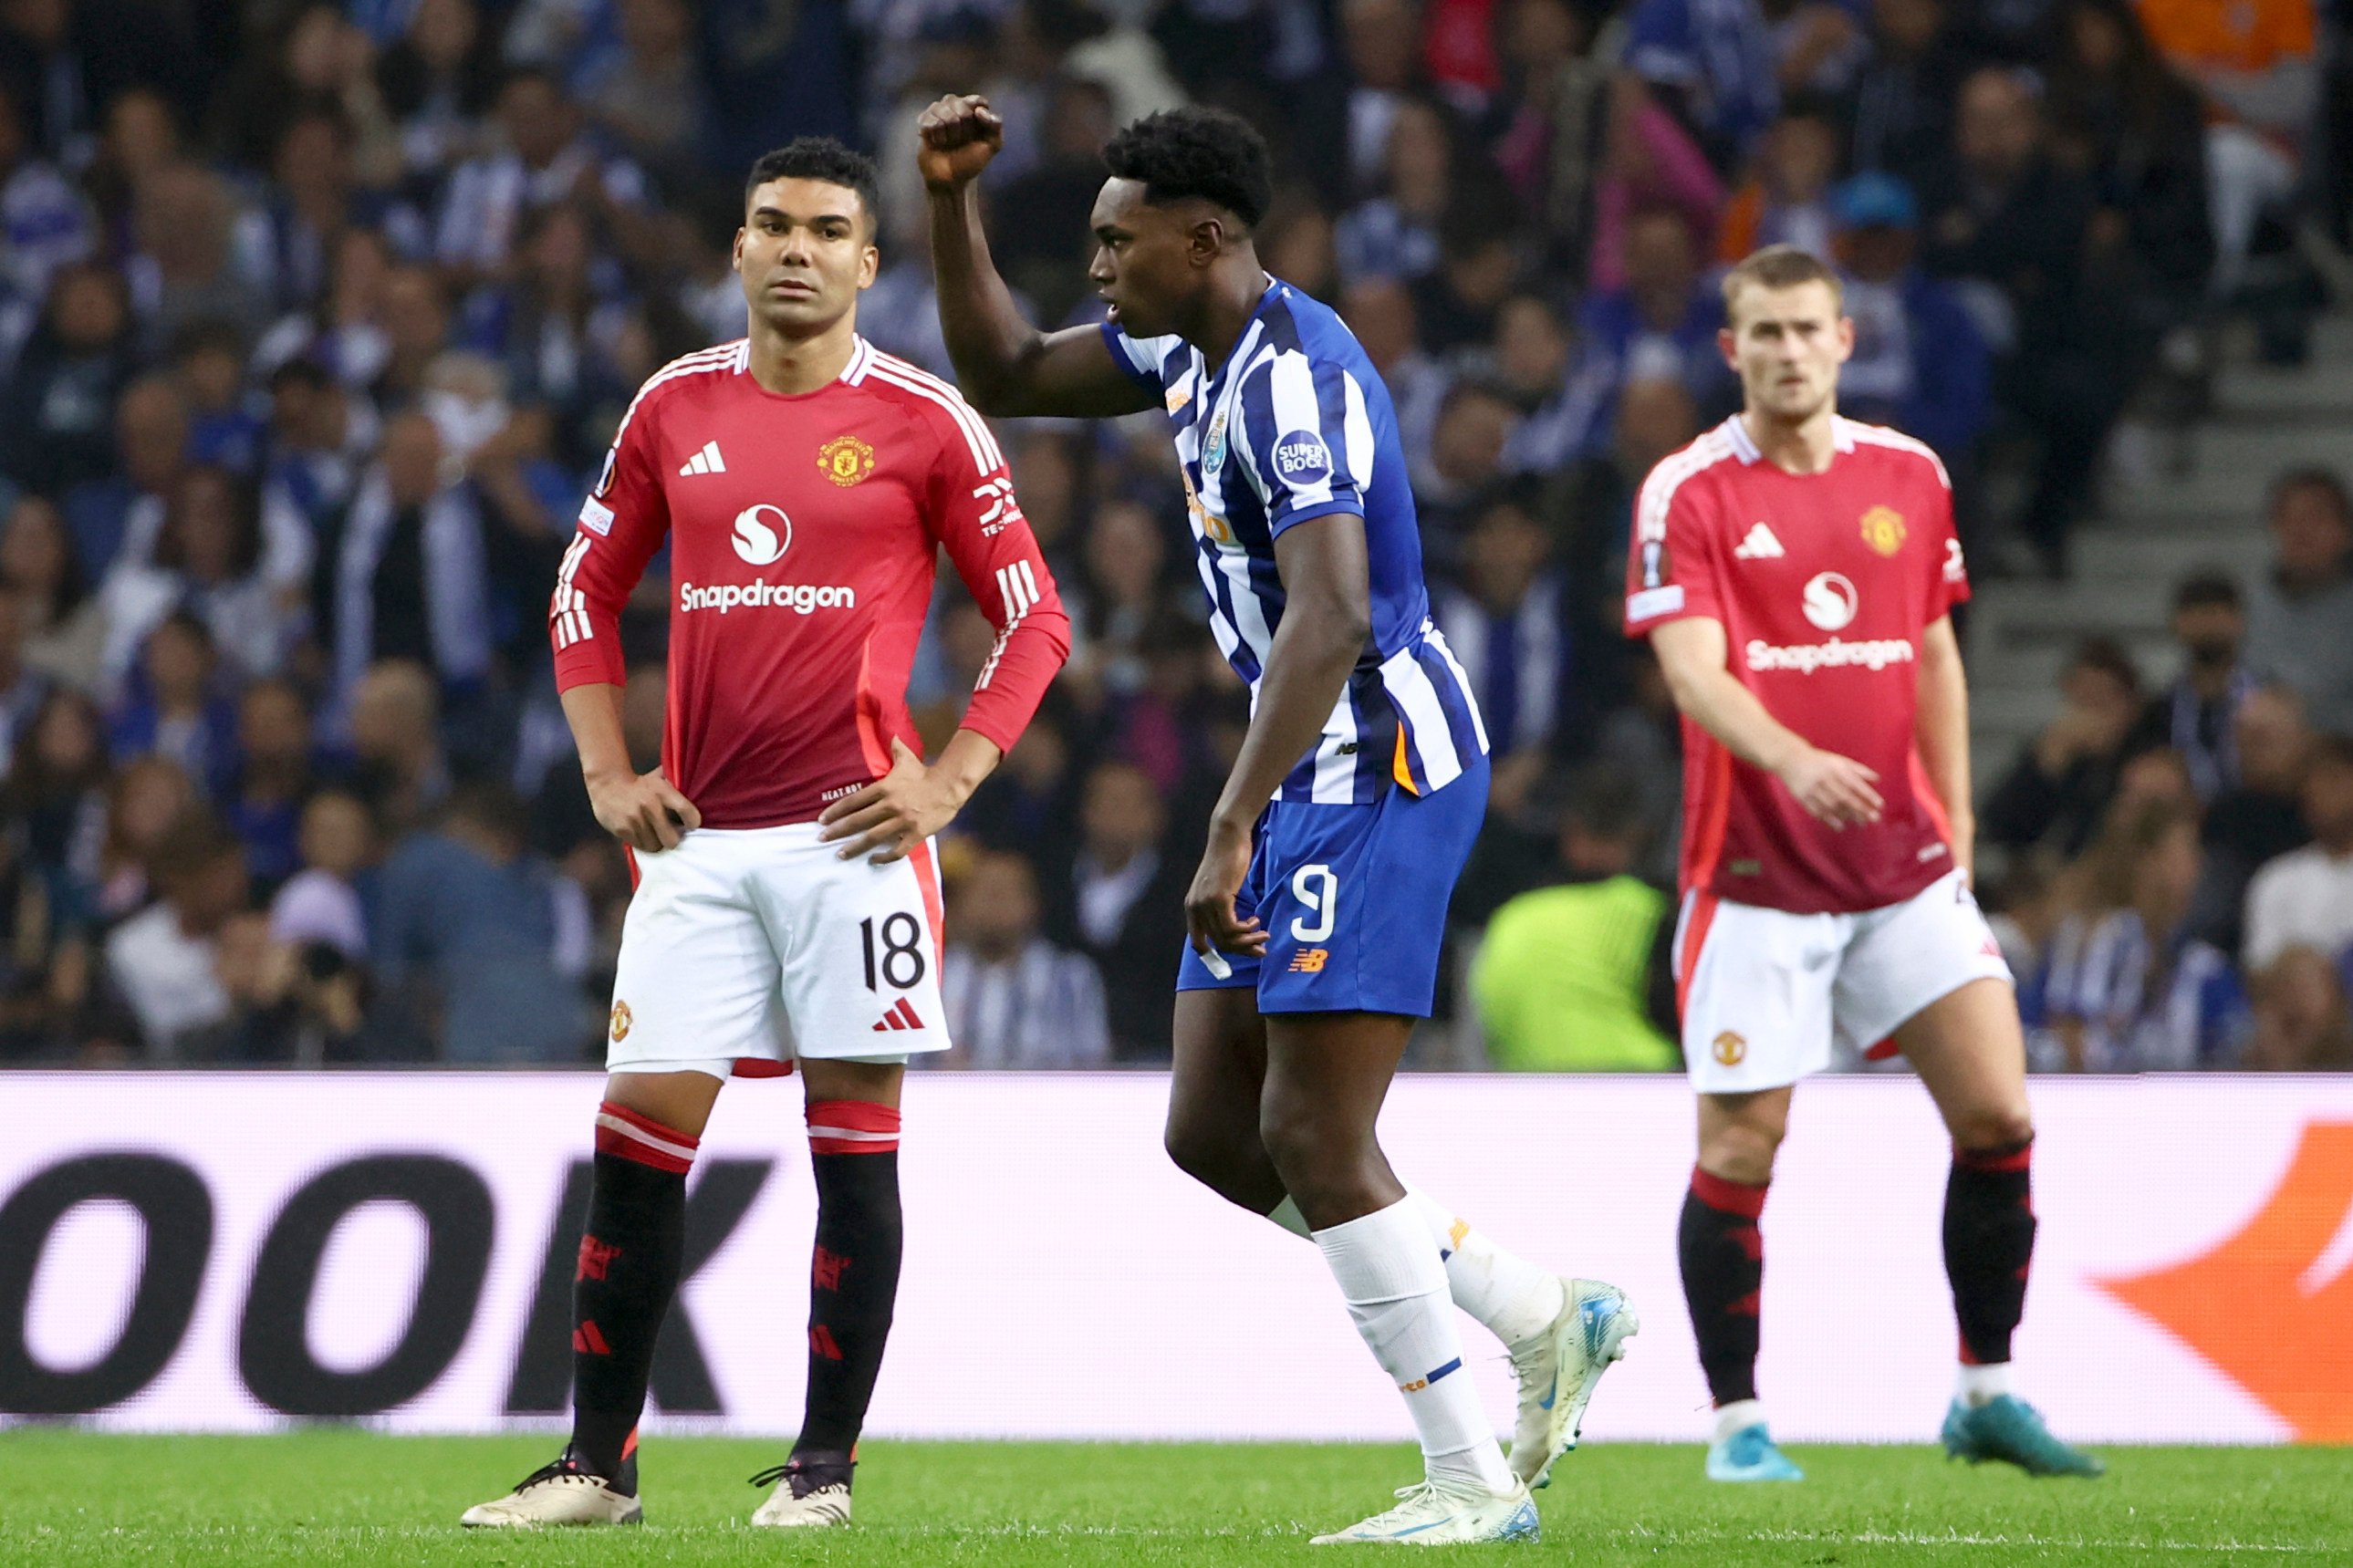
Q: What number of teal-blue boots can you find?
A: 2